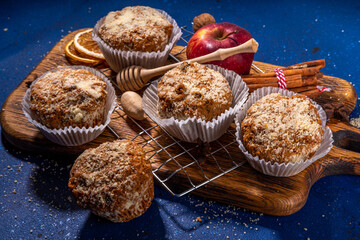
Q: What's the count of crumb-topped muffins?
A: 5